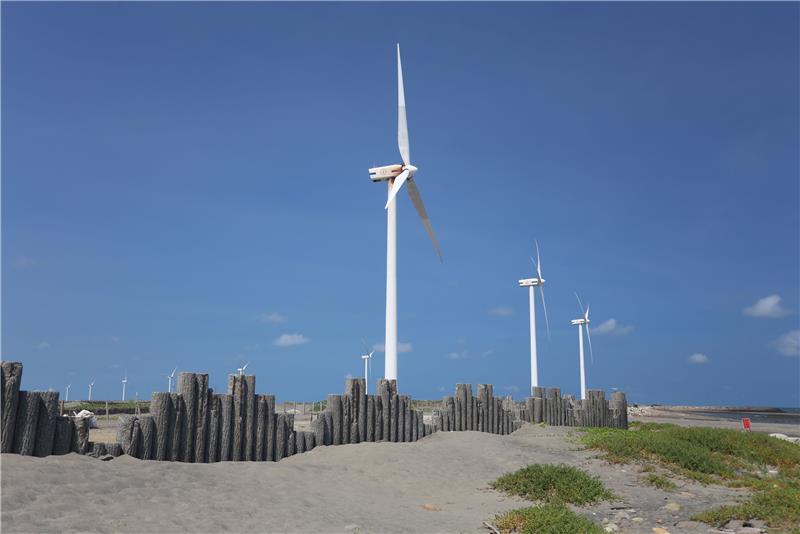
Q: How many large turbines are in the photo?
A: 3